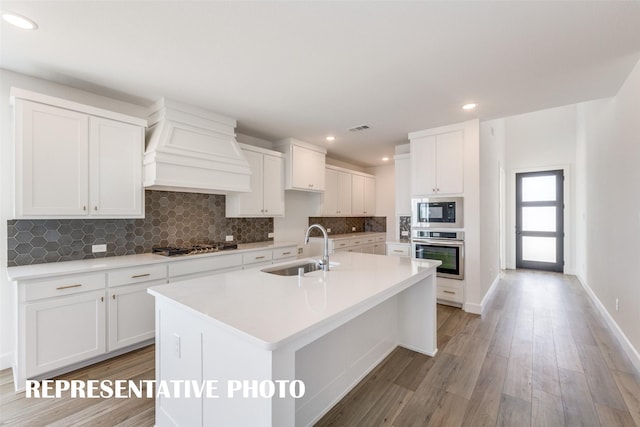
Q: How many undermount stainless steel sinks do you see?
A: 1